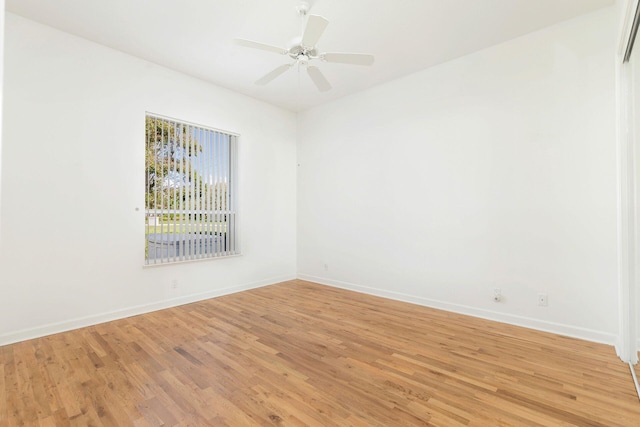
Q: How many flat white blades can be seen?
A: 5